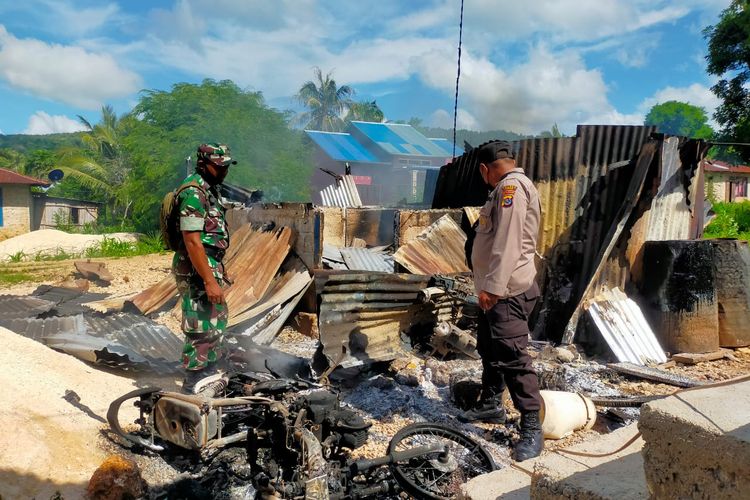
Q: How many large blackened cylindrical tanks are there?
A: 2